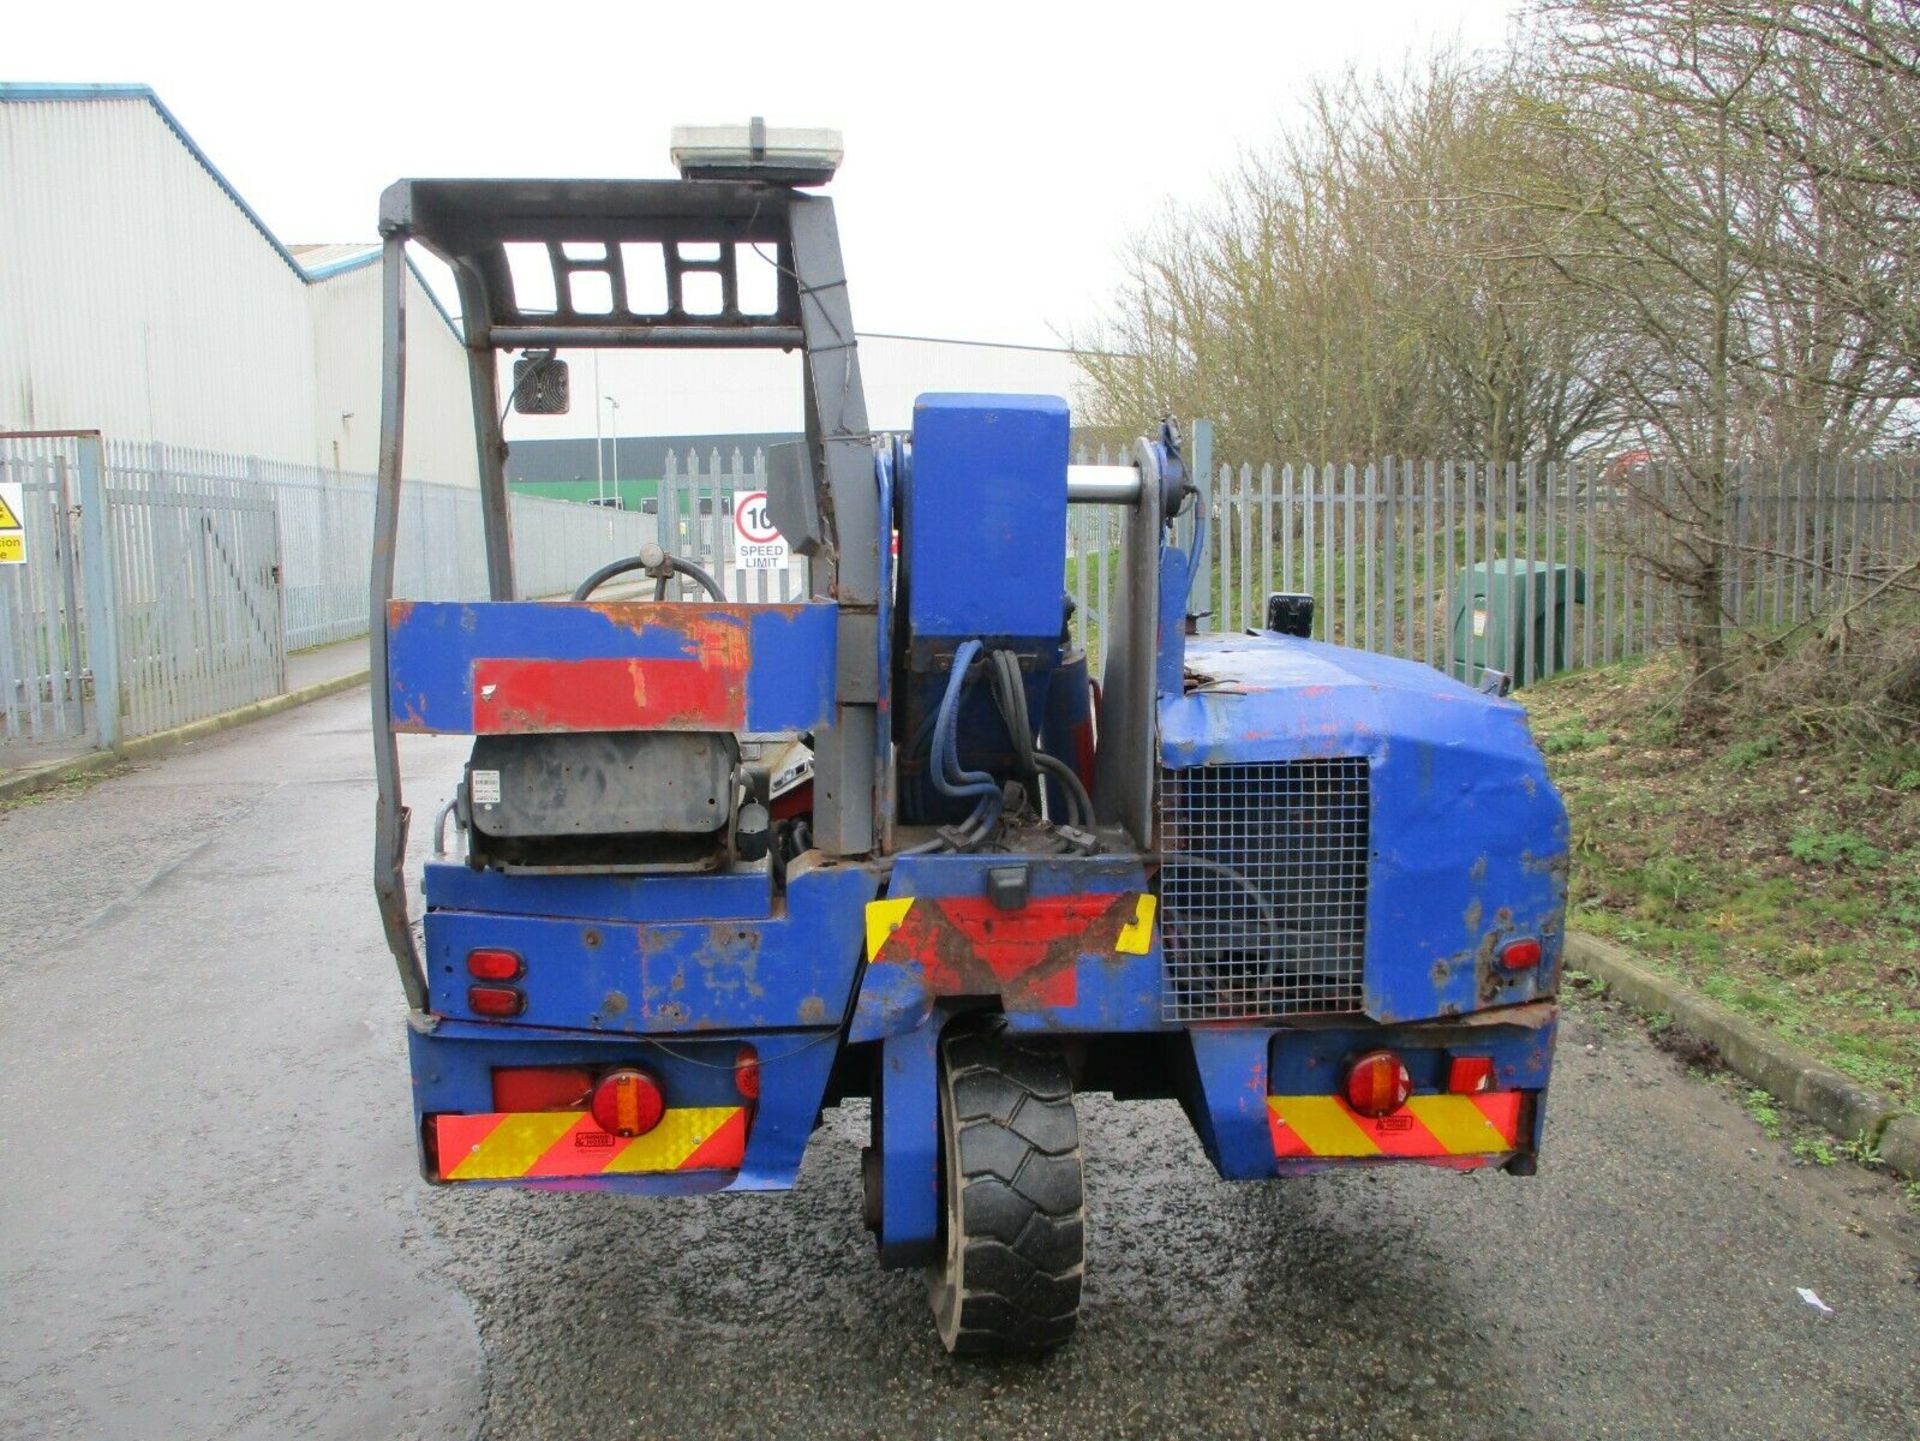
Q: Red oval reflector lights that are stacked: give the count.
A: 2